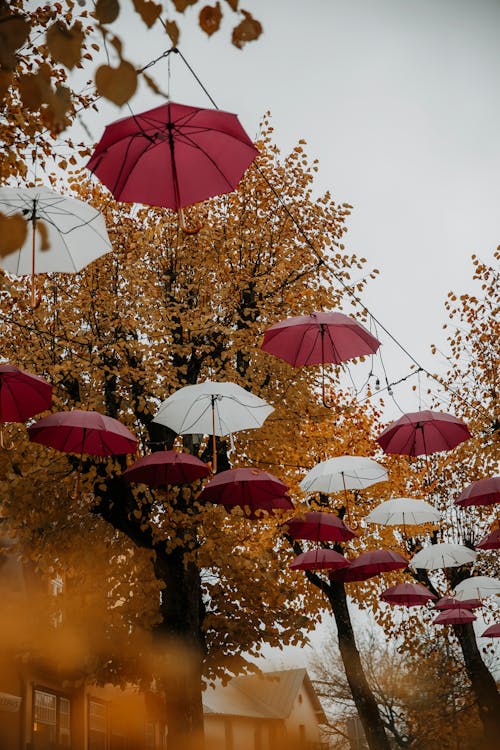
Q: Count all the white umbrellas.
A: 6